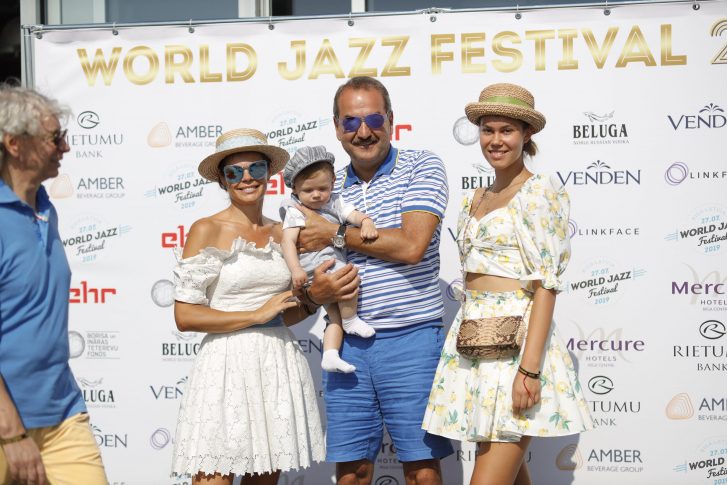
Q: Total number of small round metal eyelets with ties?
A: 9